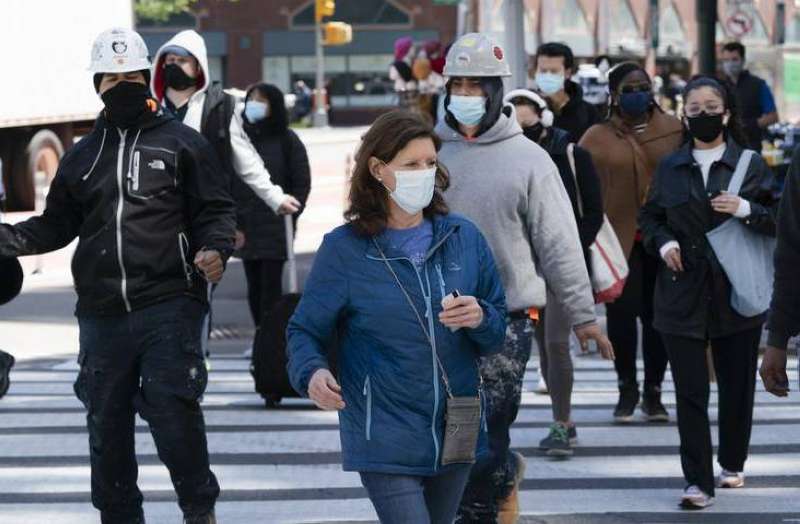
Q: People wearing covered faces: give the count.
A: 10